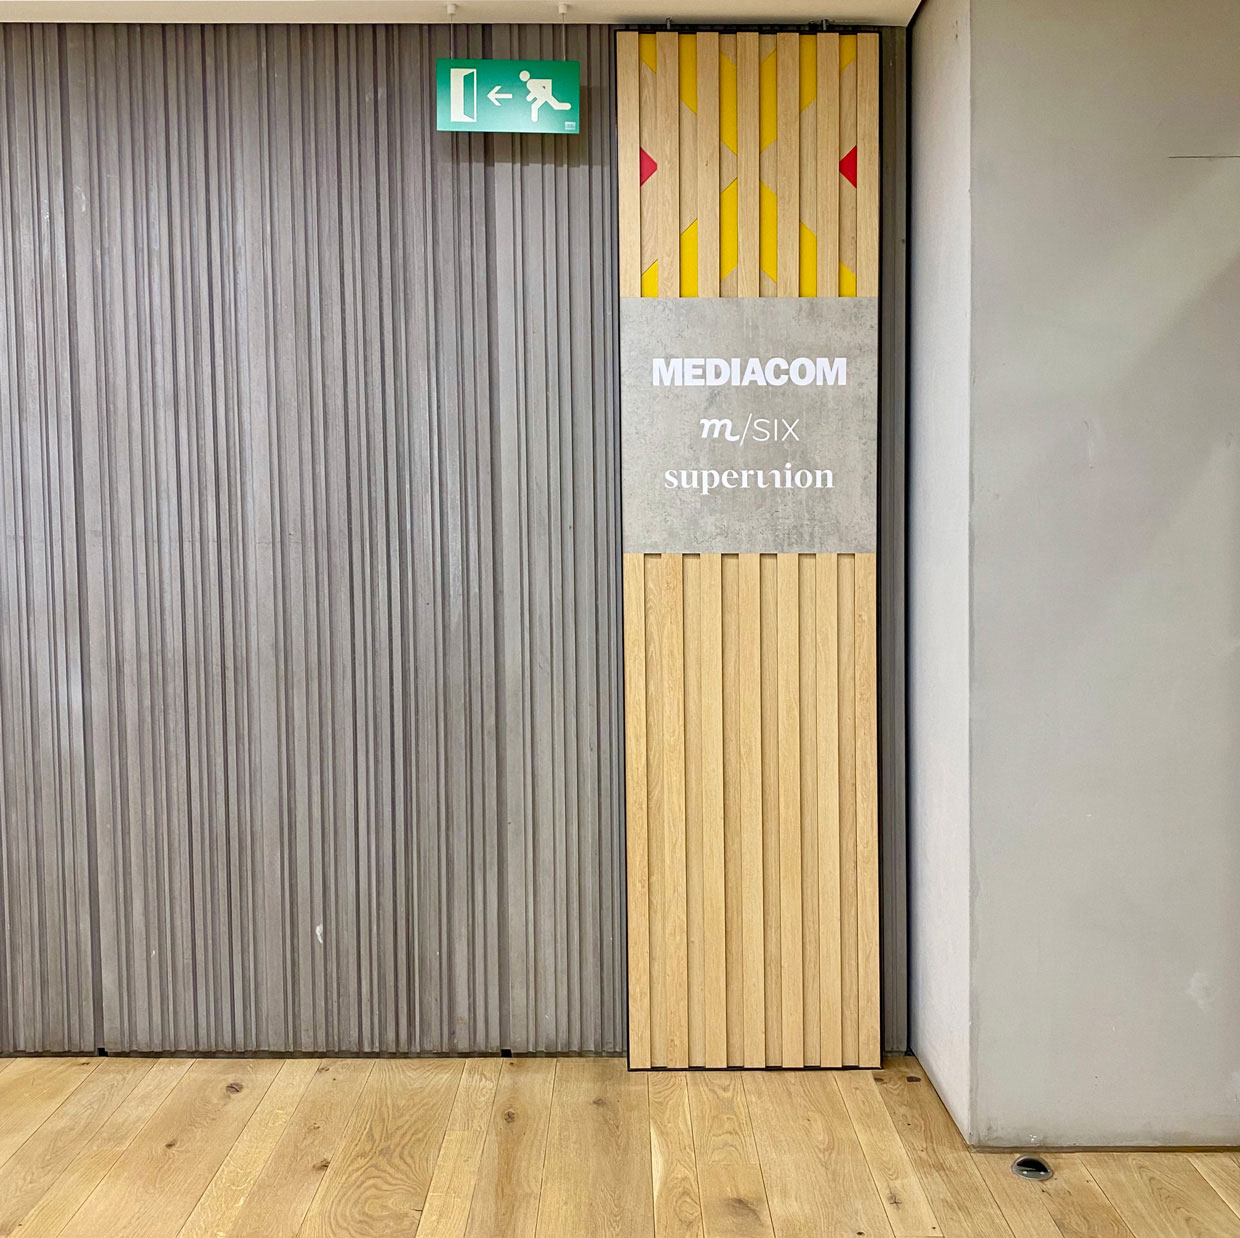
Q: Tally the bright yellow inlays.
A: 12